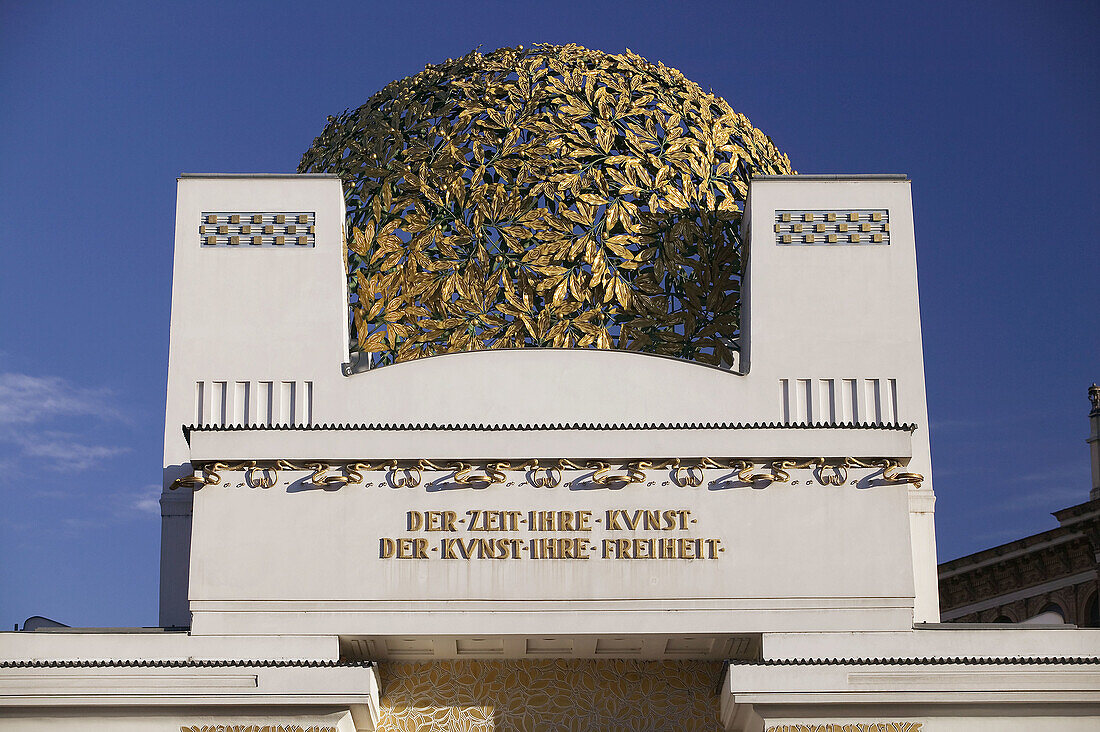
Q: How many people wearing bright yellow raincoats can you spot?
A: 0